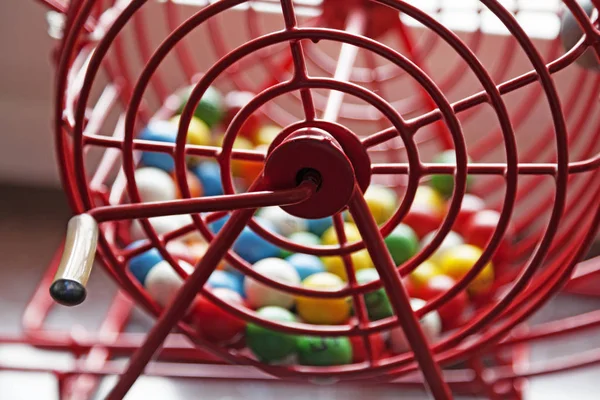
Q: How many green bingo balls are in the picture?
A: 7